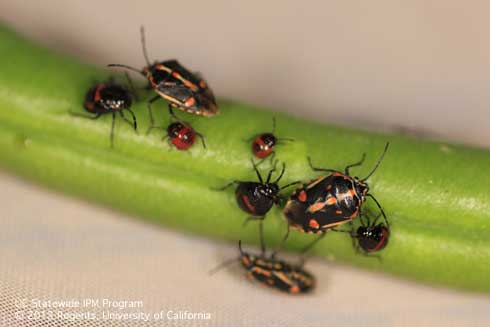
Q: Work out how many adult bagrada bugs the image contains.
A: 3